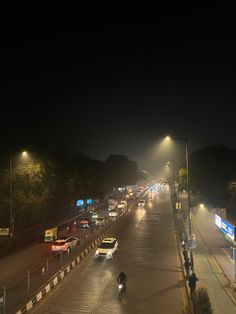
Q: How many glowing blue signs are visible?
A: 3